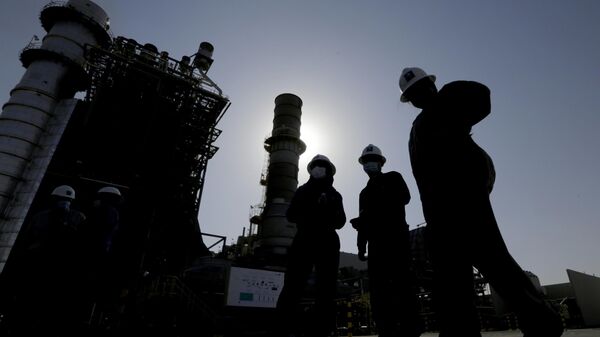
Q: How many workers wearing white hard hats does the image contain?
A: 5